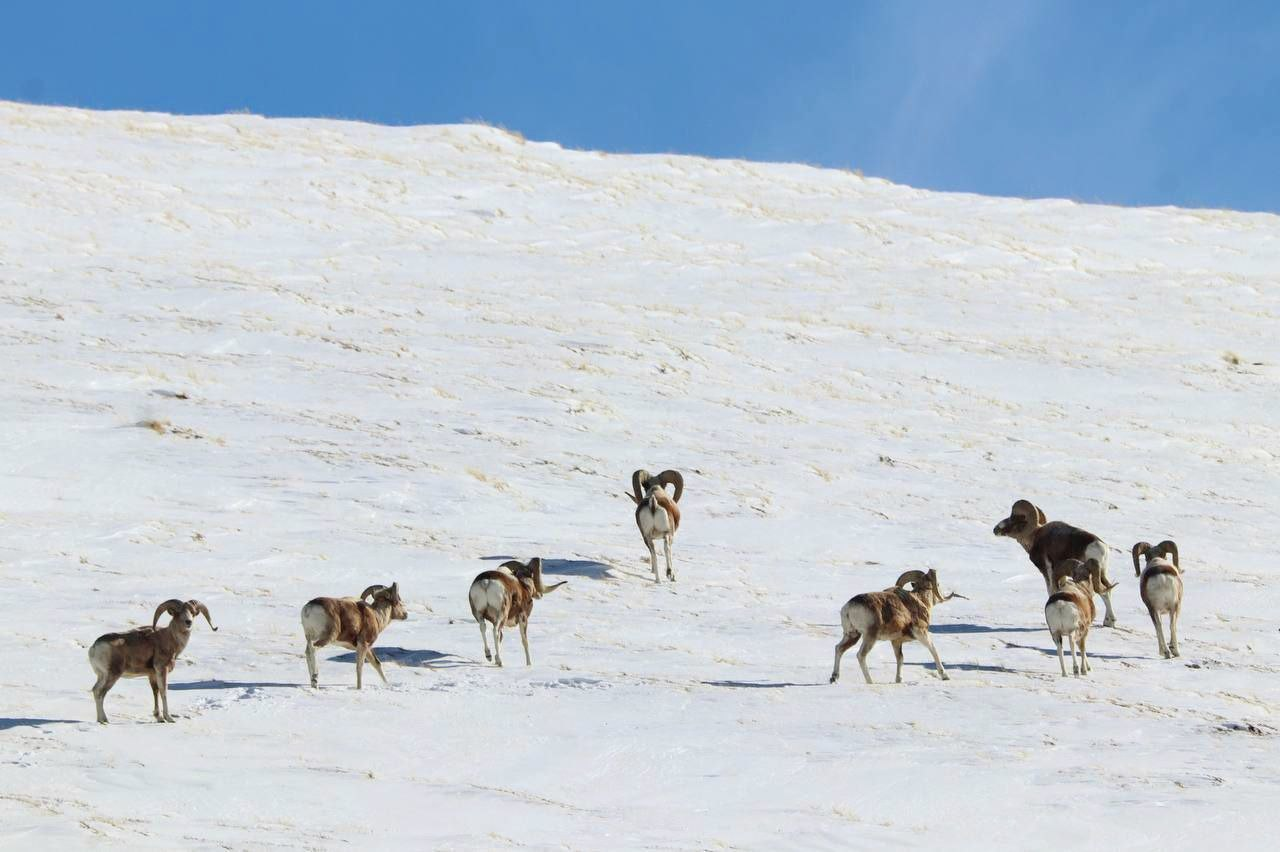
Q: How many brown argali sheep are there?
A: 8